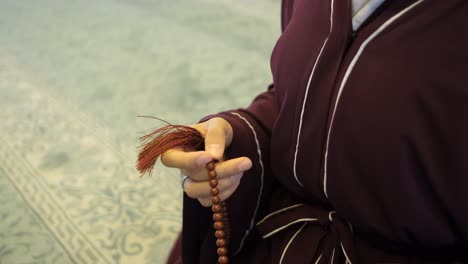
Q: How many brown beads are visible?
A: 12